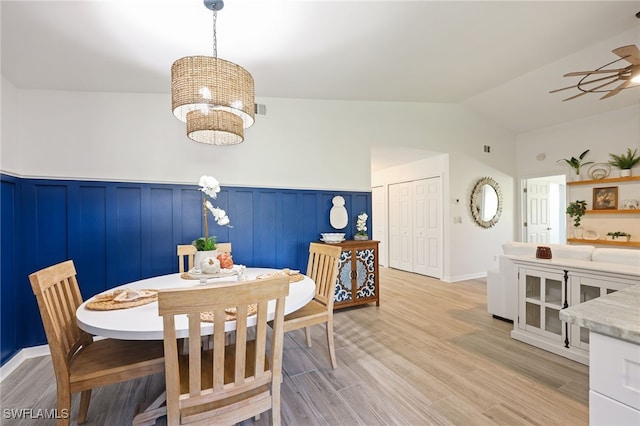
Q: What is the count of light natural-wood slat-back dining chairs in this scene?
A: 4